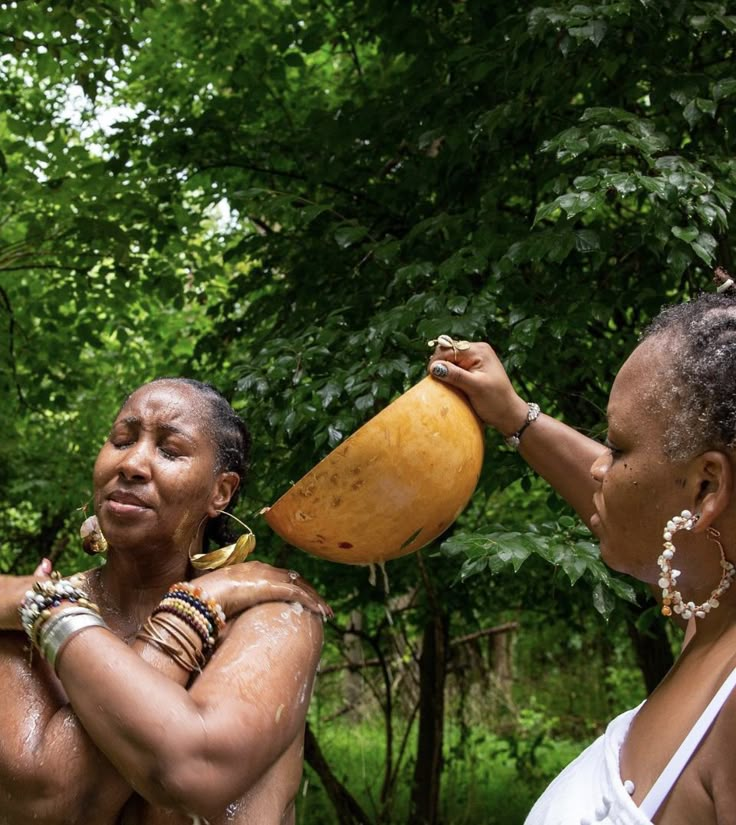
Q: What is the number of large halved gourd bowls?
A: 1